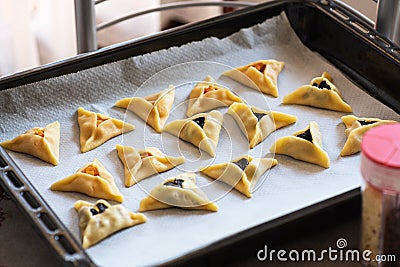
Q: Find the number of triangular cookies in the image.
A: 15